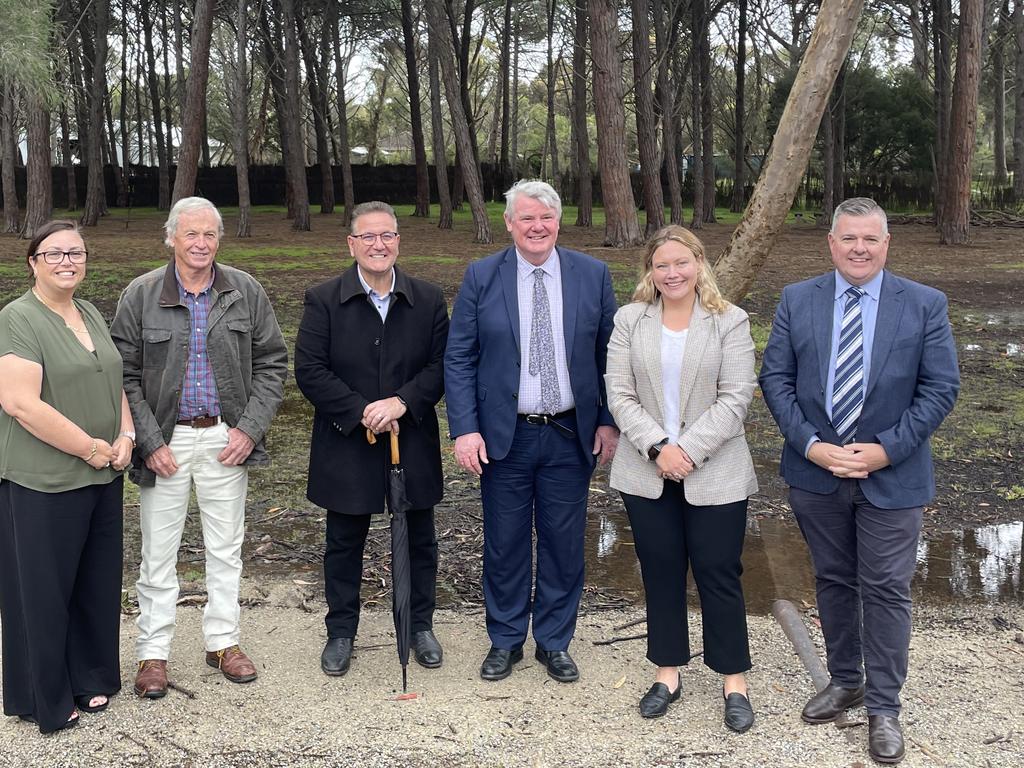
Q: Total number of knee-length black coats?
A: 1